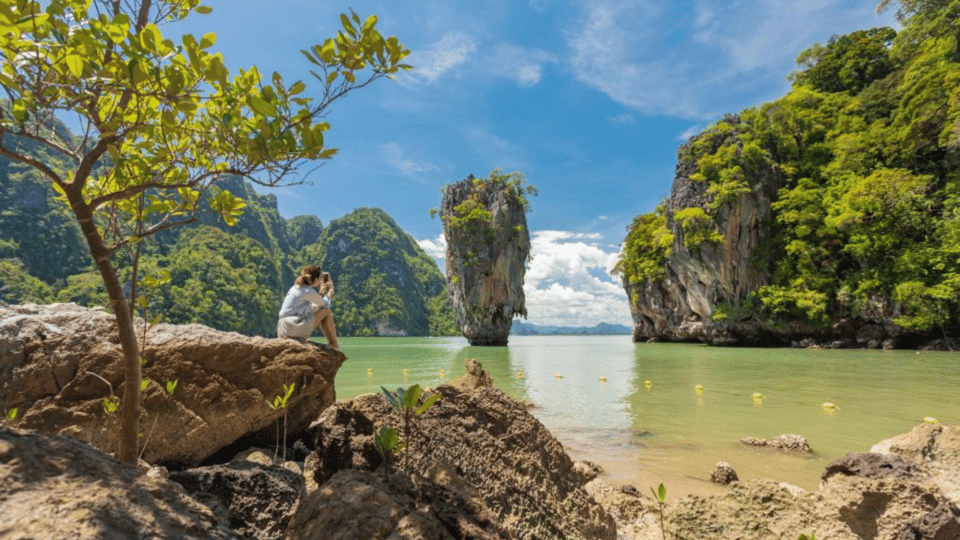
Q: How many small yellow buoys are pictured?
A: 11